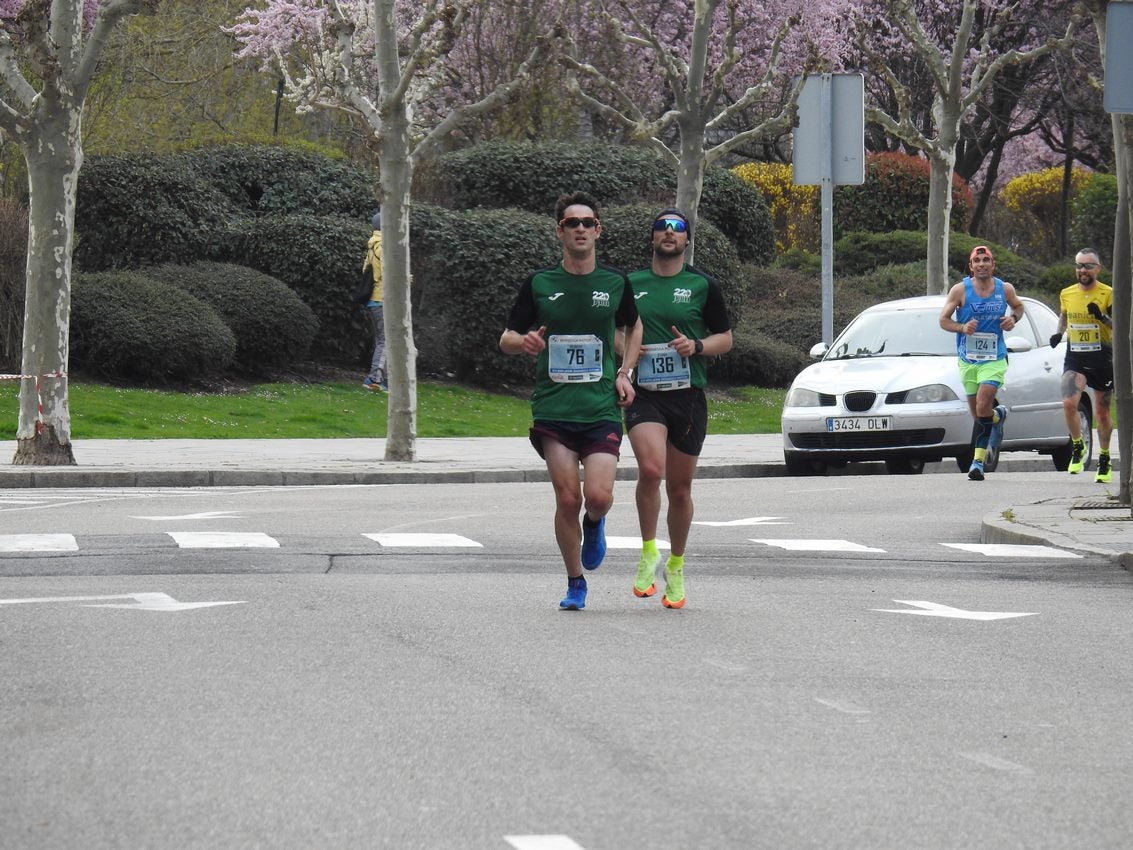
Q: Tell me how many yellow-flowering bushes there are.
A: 2